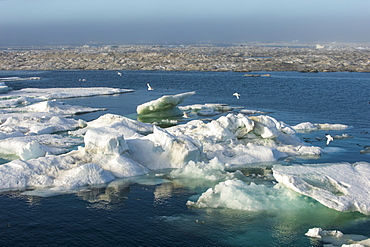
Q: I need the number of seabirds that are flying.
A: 5